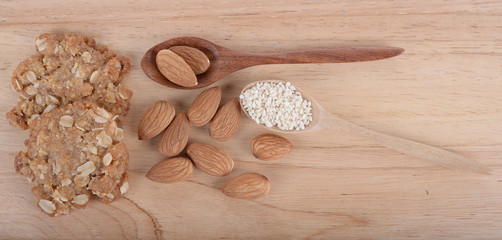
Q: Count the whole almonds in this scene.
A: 10